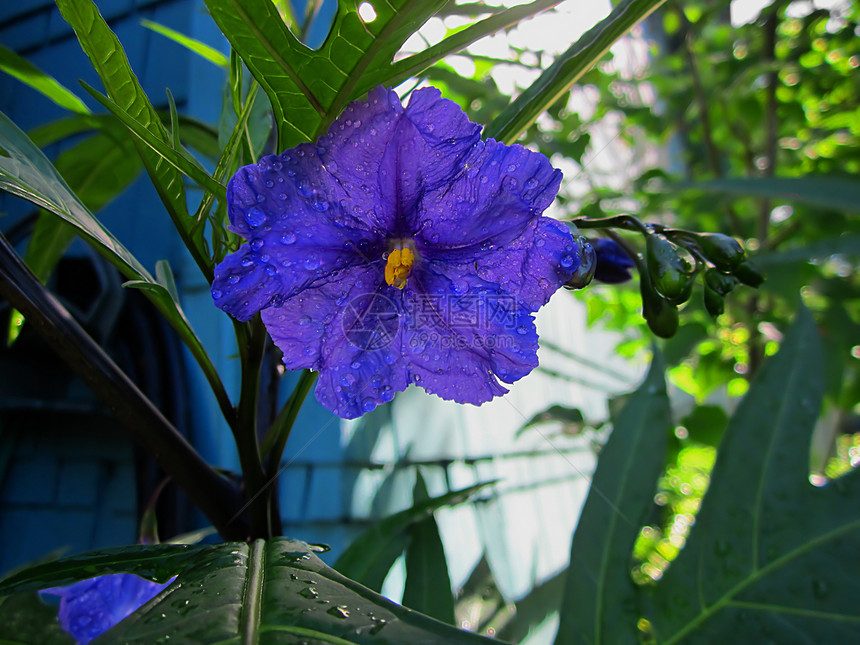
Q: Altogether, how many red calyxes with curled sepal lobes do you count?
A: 0